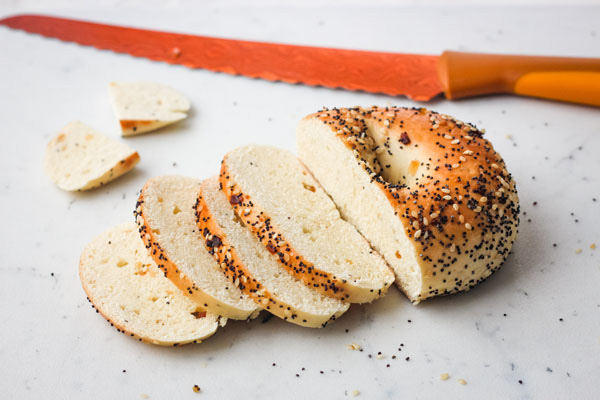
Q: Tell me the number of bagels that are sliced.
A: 1